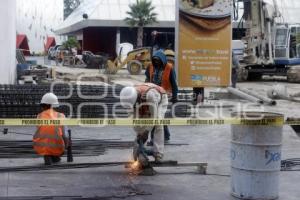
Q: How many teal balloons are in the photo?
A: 0